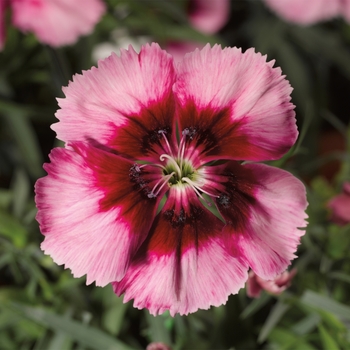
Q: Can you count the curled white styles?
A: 2